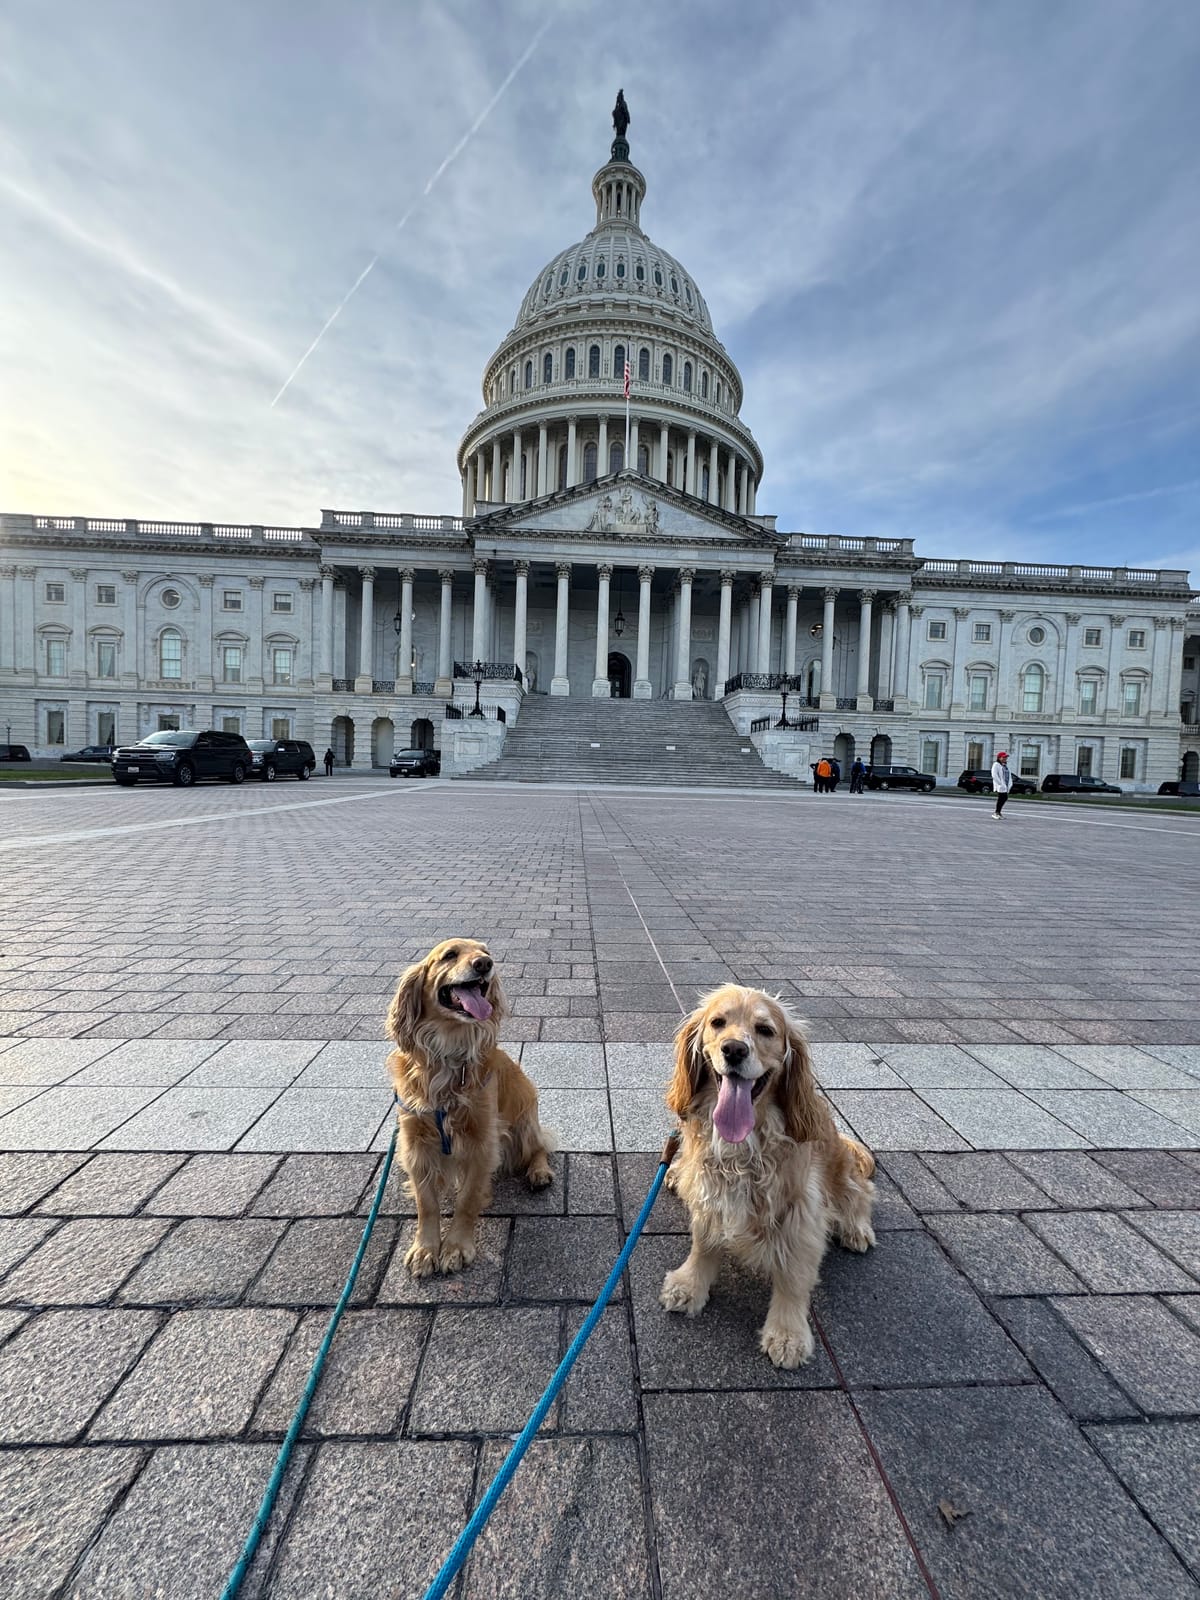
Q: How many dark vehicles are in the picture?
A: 9